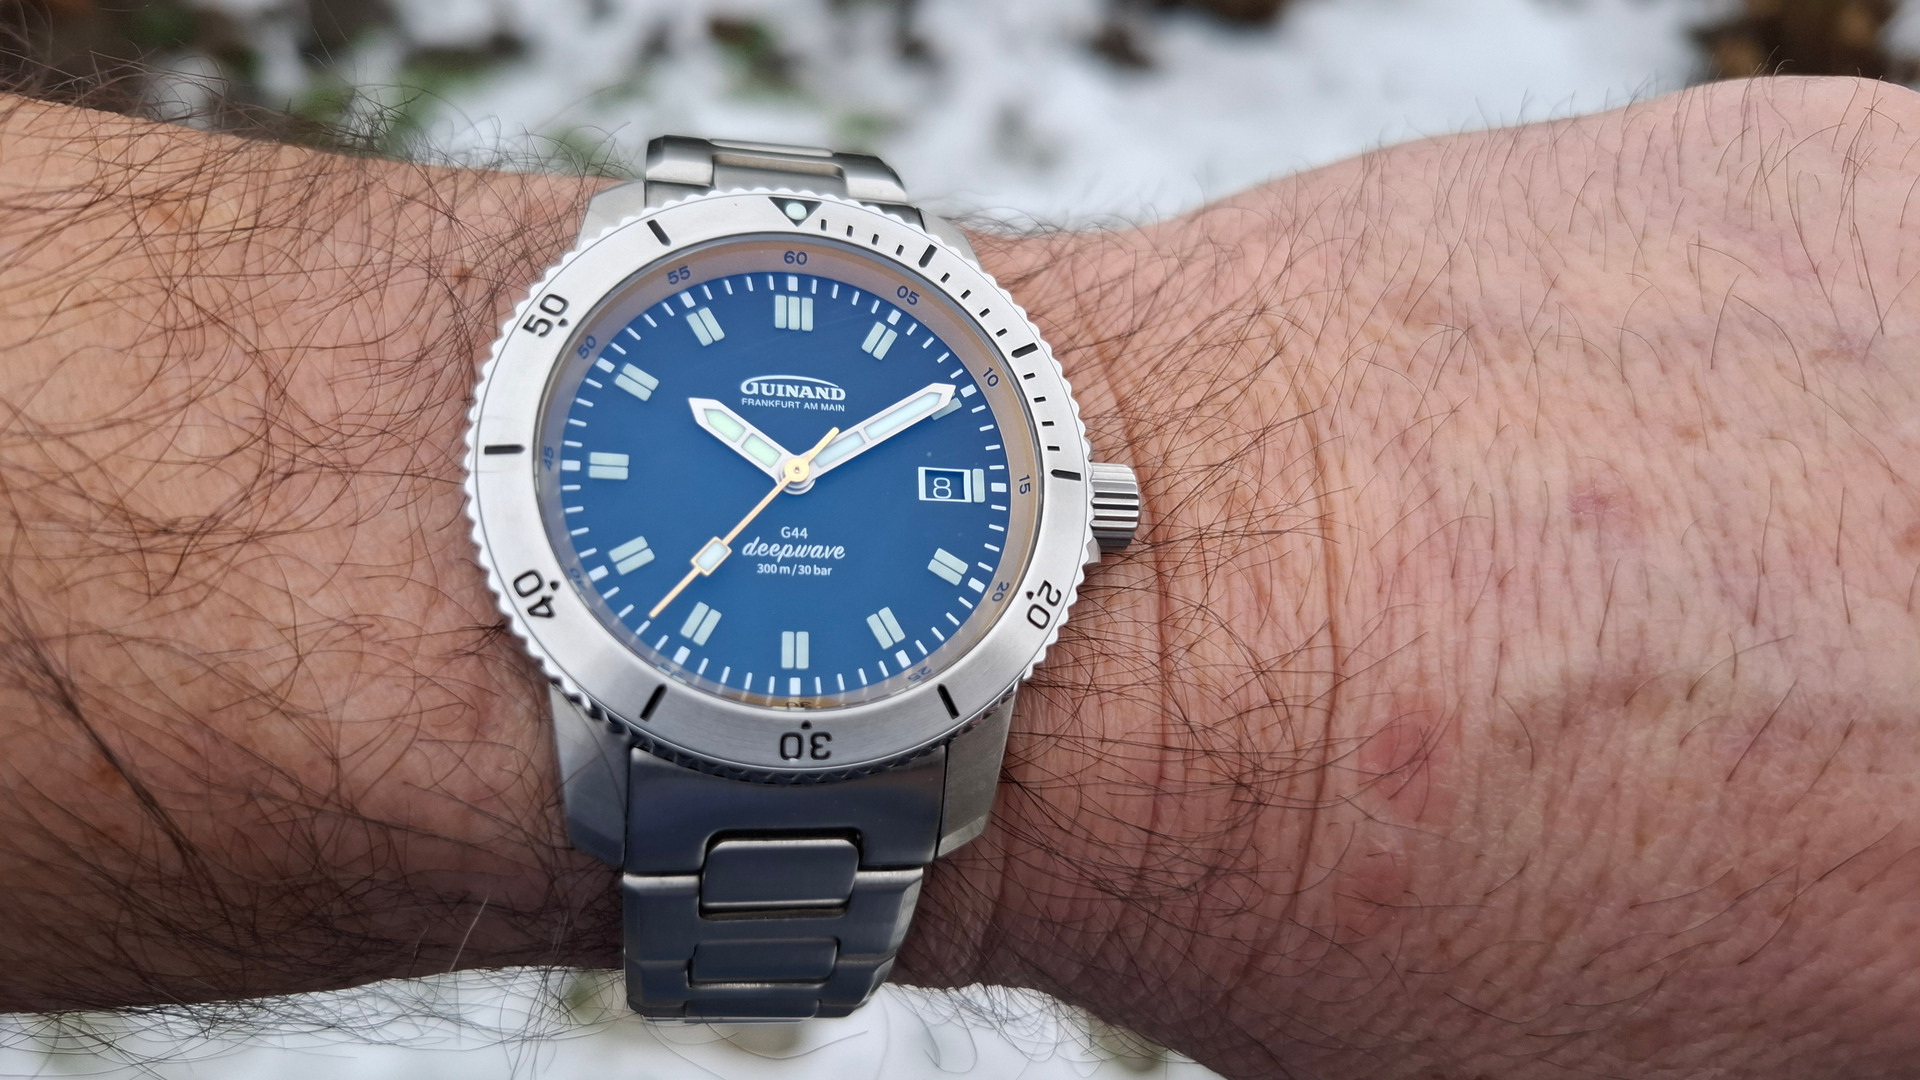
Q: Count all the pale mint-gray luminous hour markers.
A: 12